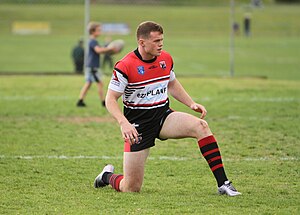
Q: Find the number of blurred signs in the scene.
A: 2